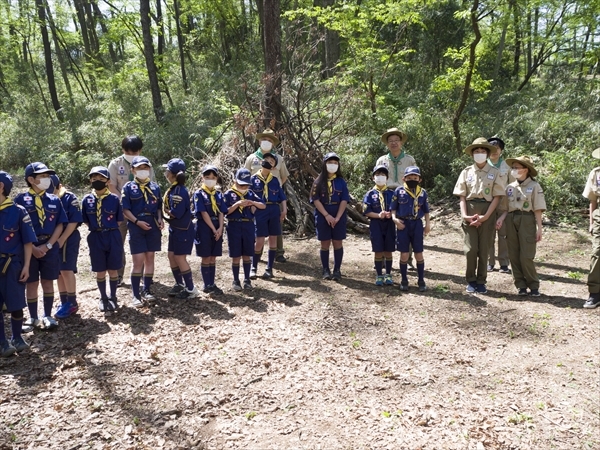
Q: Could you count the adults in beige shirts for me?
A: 7